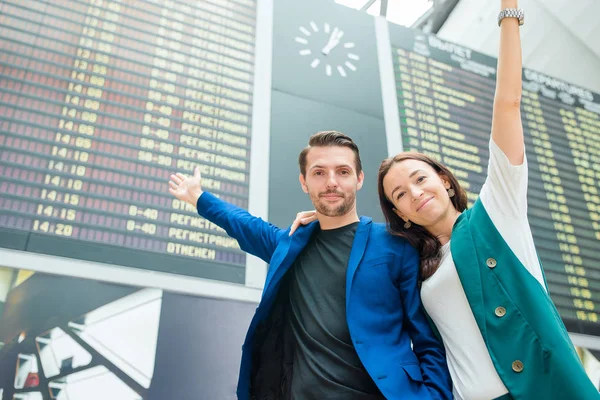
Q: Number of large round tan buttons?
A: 3